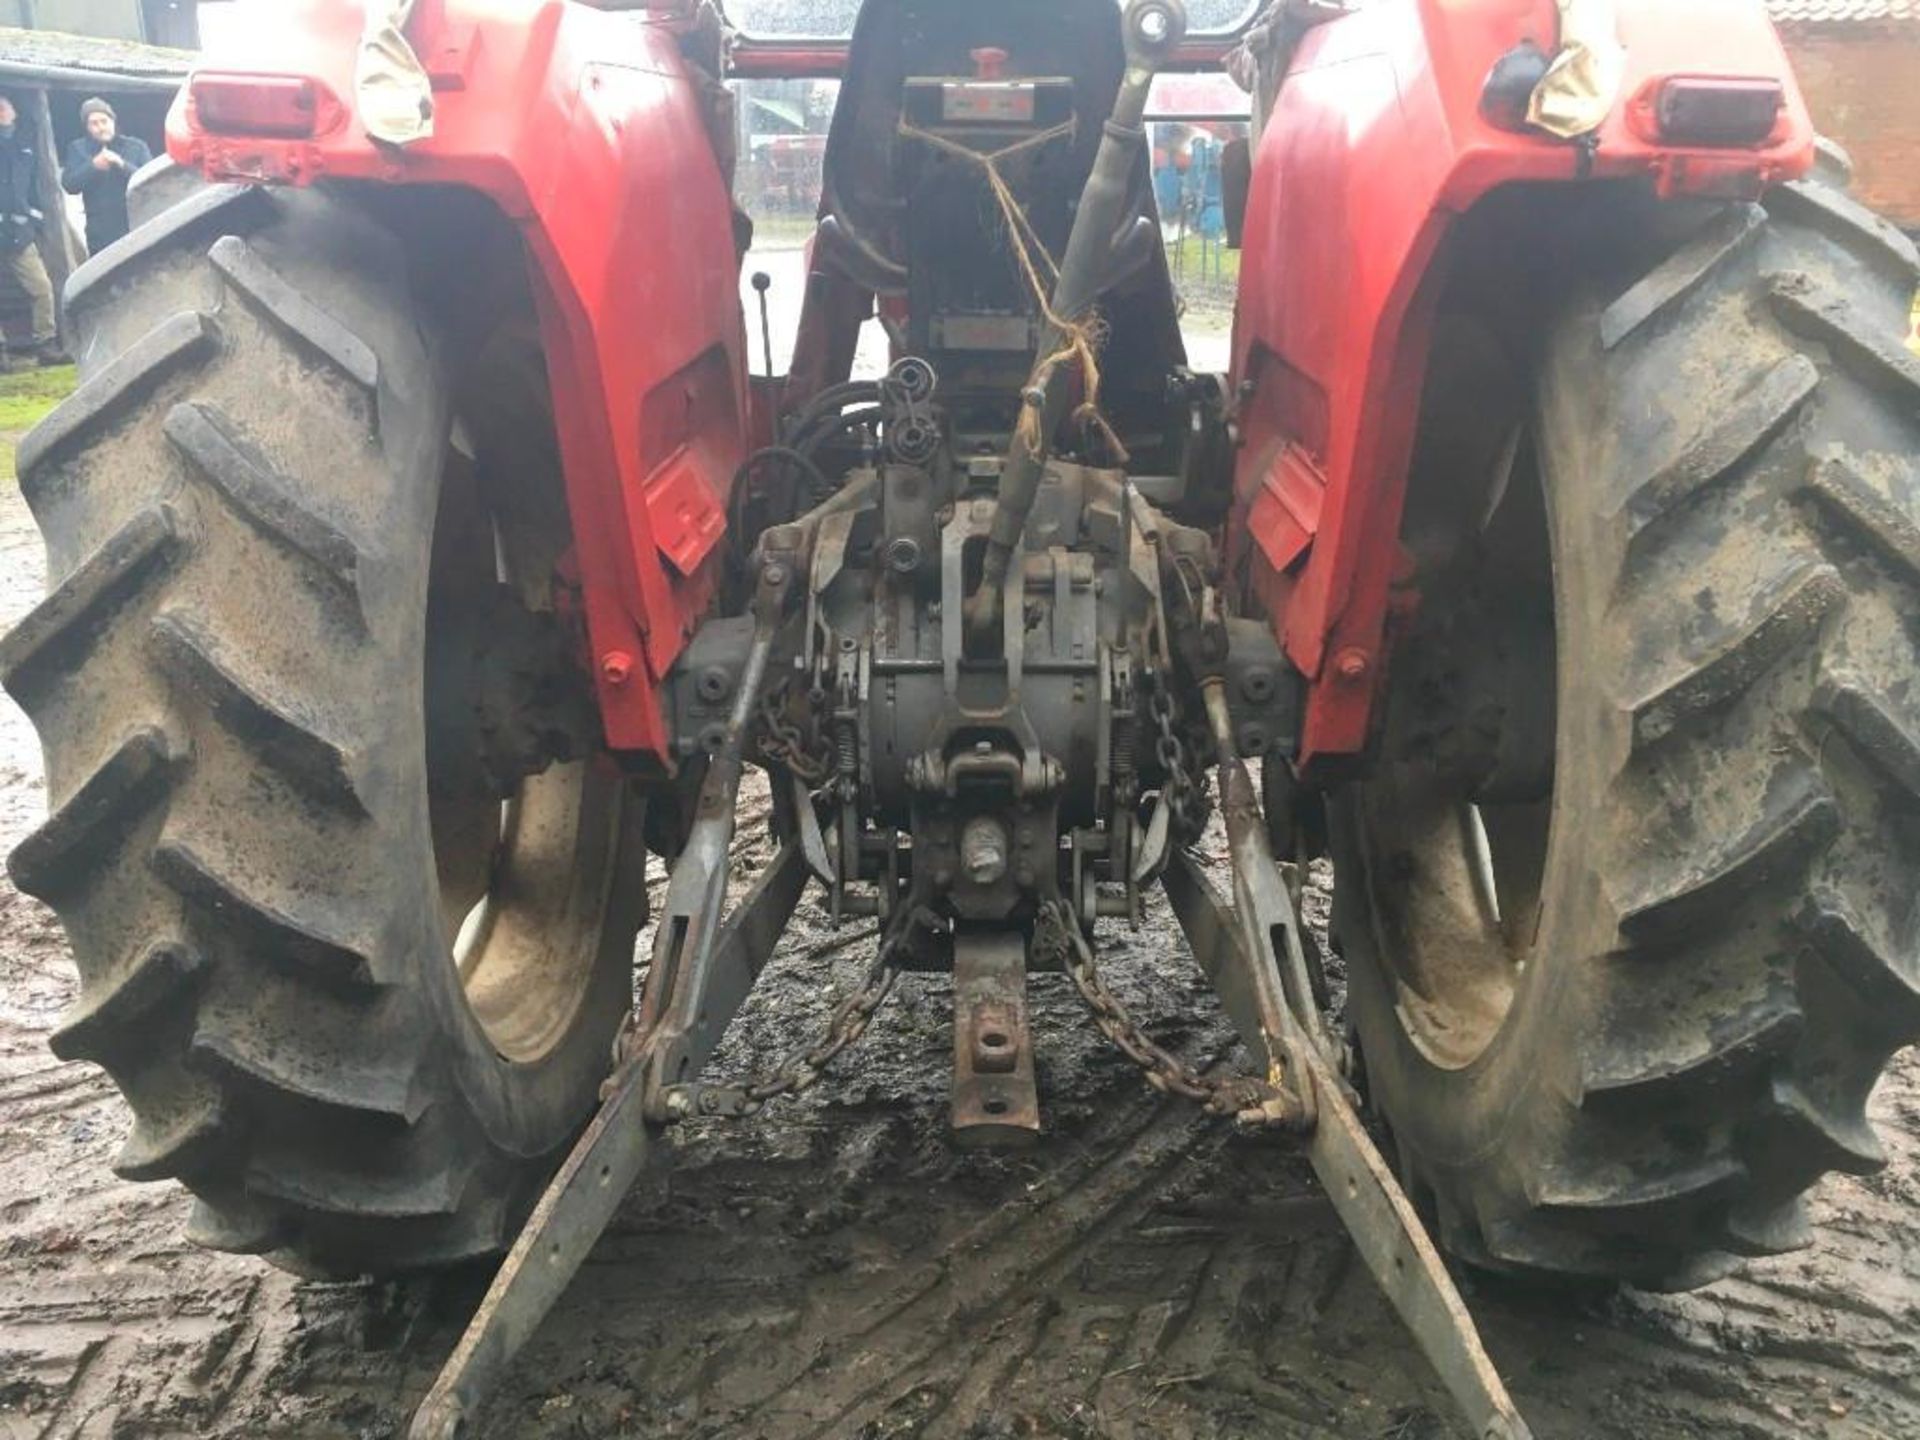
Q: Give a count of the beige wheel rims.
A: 2